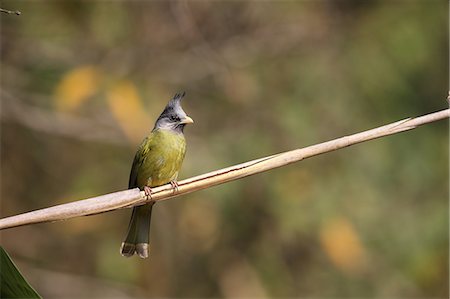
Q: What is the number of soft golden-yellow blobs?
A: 3